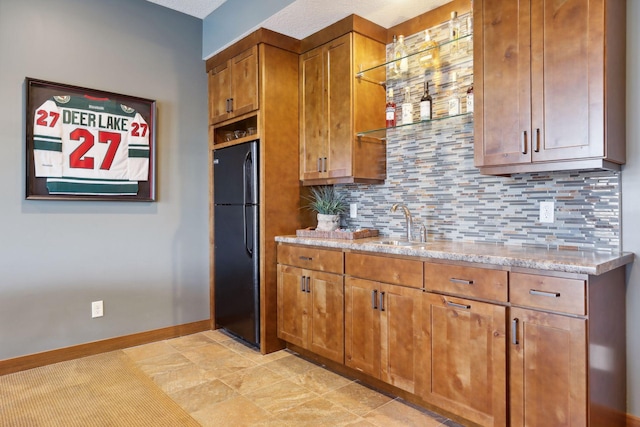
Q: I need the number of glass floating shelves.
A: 2